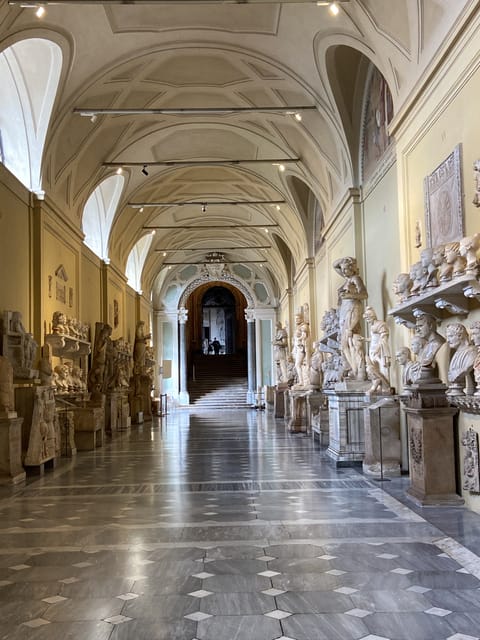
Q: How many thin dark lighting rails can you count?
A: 7